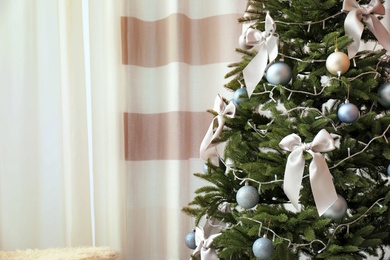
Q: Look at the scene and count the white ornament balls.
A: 1